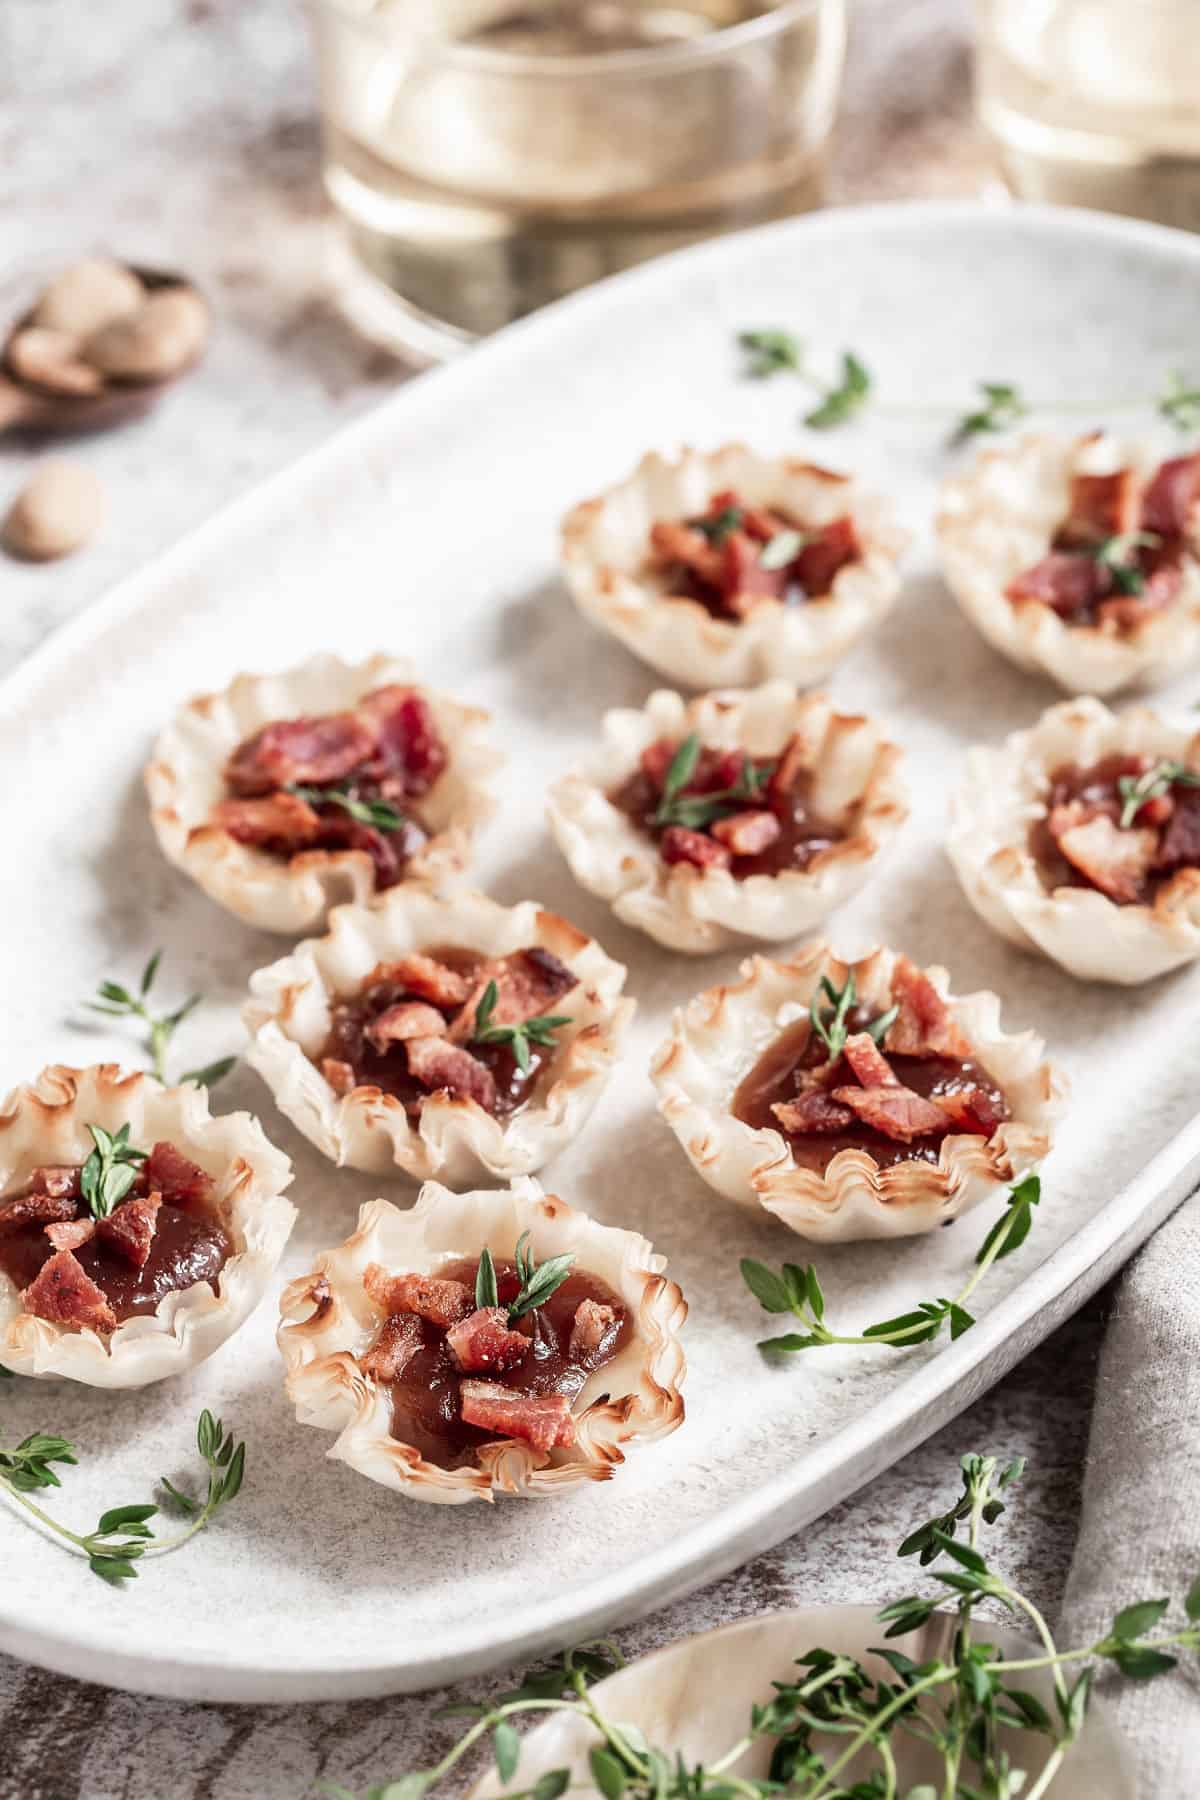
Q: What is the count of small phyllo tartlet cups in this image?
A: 9